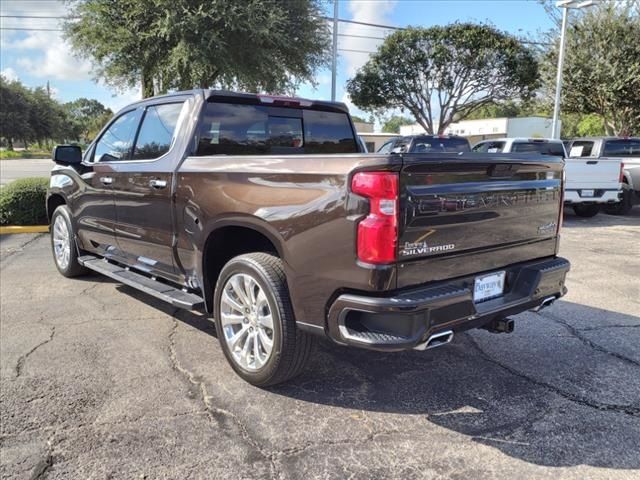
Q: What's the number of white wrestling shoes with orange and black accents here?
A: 0